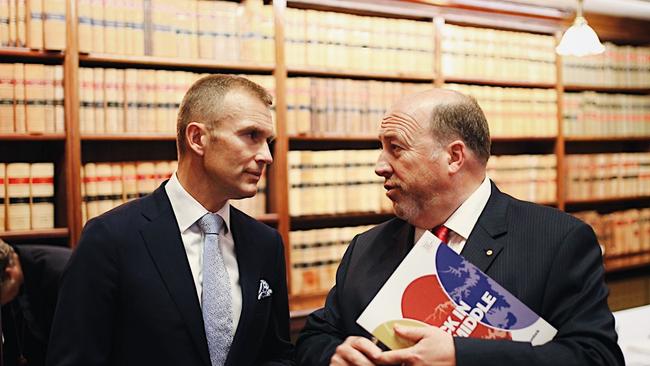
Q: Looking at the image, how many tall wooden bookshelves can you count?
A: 5